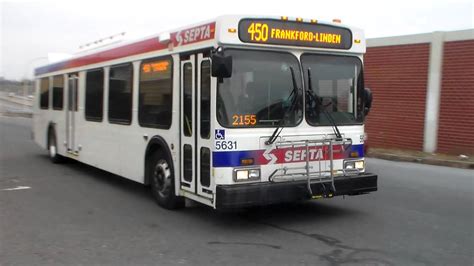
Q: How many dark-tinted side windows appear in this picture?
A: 5